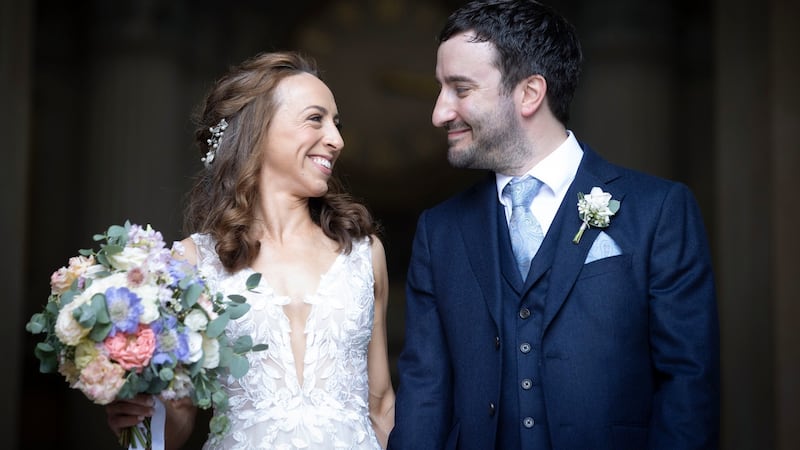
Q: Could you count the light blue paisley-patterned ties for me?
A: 1